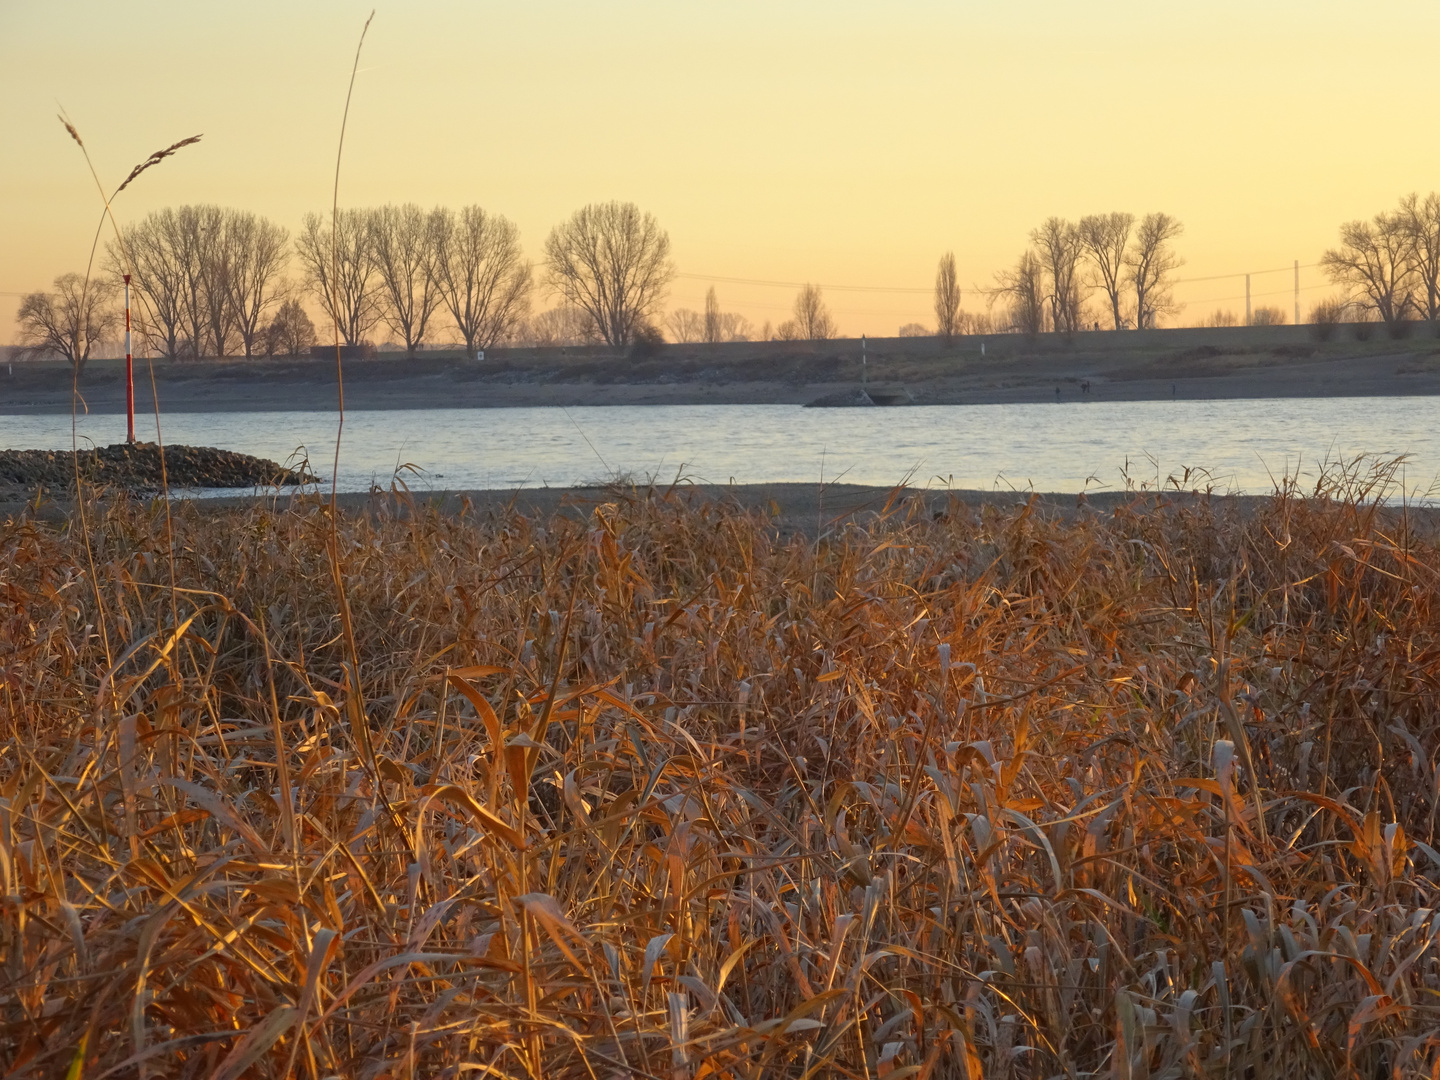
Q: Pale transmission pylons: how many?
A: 2